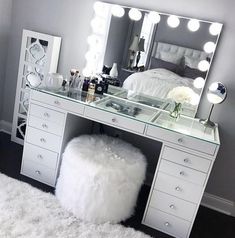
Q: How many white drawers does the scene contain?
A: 13